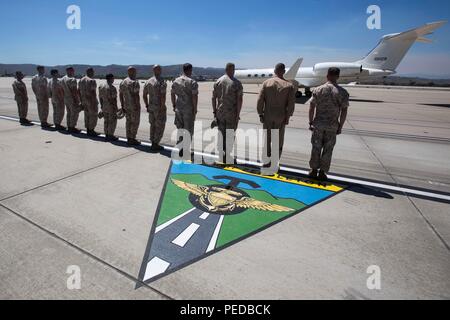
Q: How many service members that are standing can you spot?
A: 12